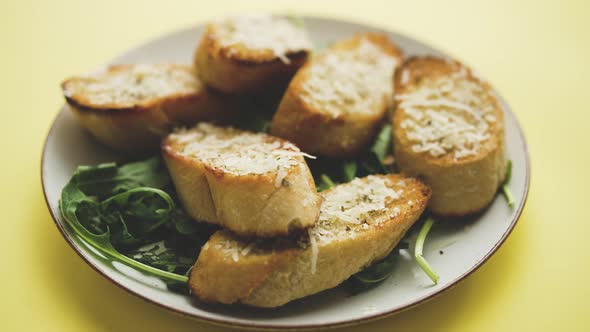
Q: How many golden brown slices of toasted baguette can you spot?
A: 6